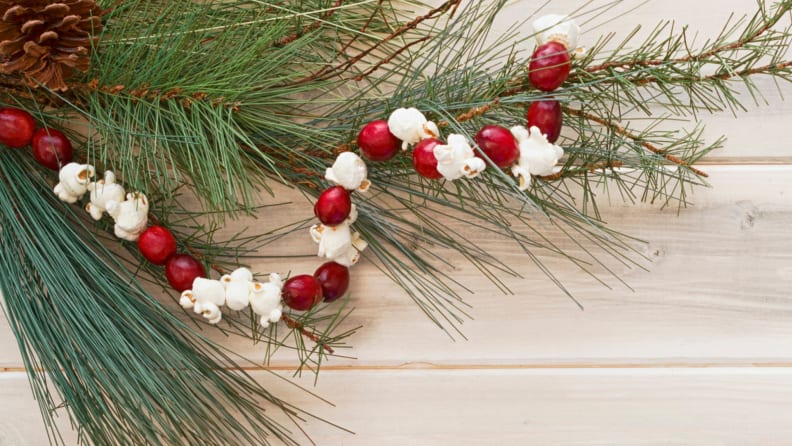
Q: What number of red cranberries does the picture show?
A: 12